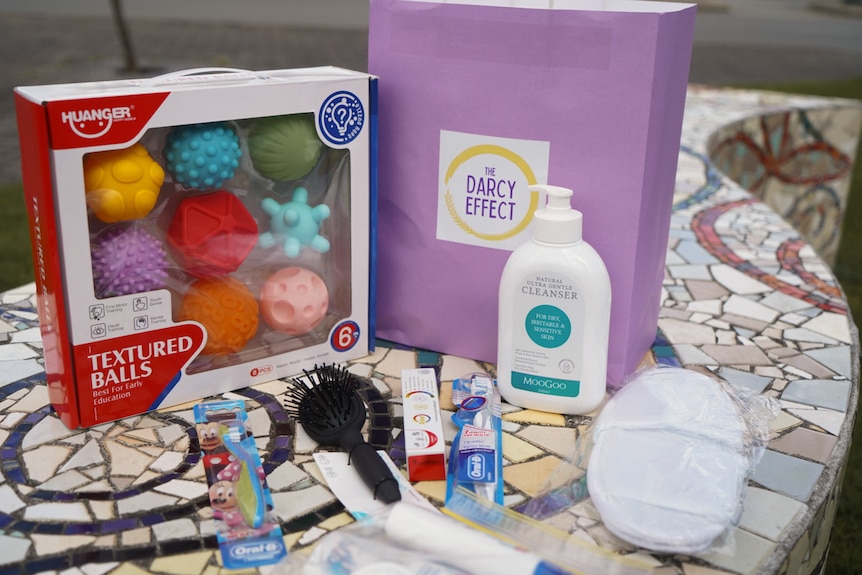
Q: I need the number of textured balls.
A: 8